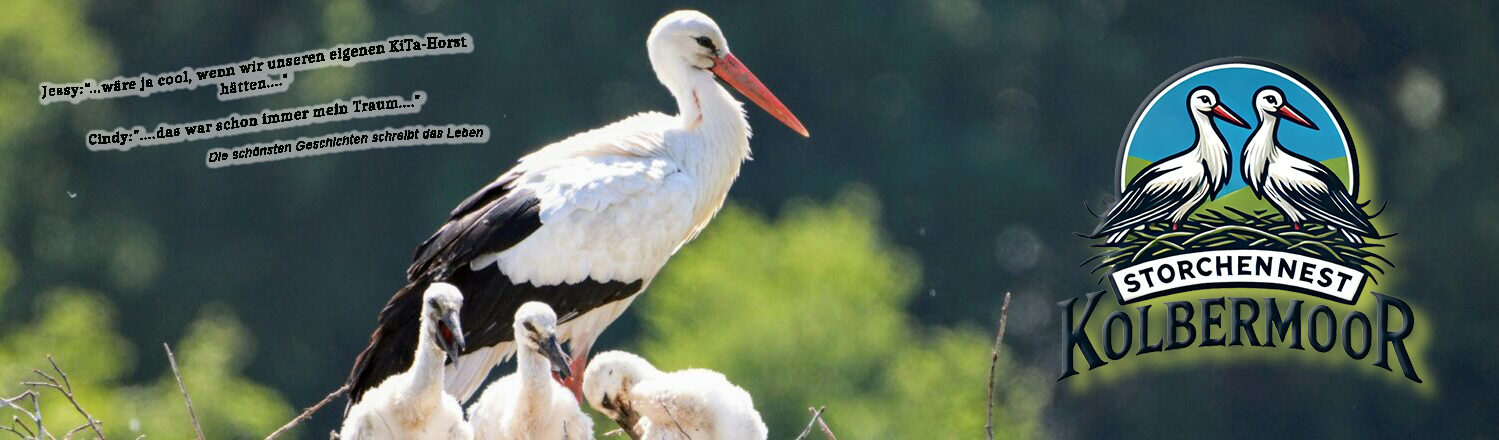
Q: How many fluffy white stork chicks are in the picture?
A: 3